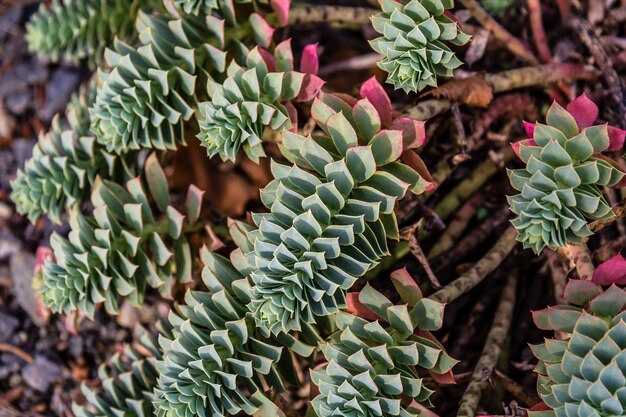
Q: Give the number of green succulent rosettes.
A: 13